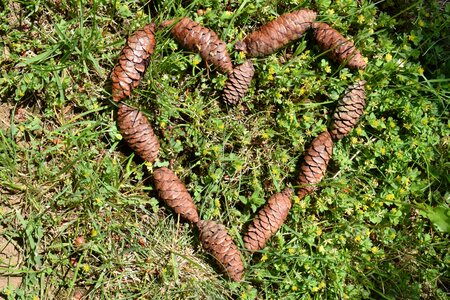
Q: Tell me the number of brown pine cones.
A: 11